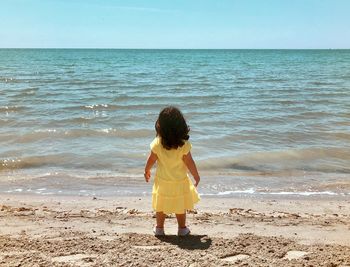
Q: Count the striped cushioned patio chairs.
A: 0